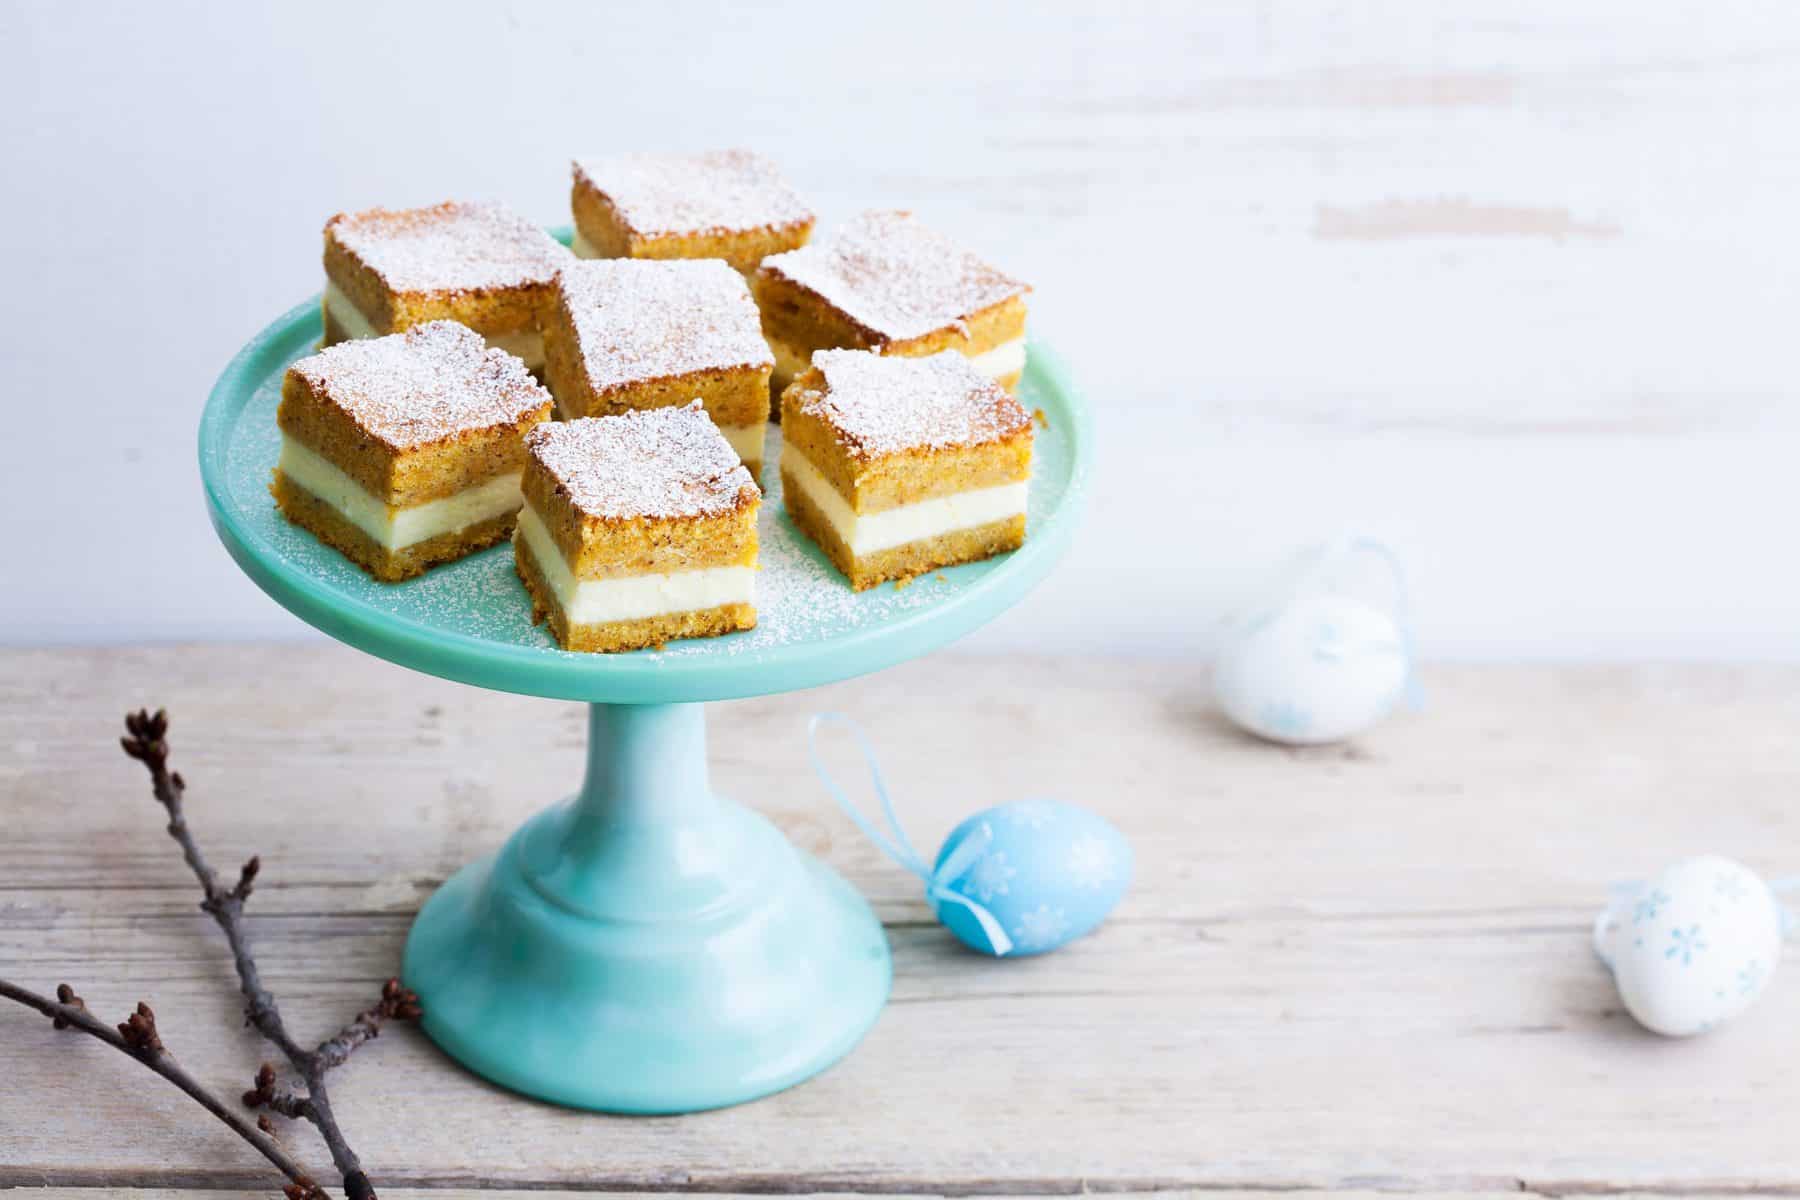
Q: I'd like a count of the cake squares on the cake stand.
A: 7